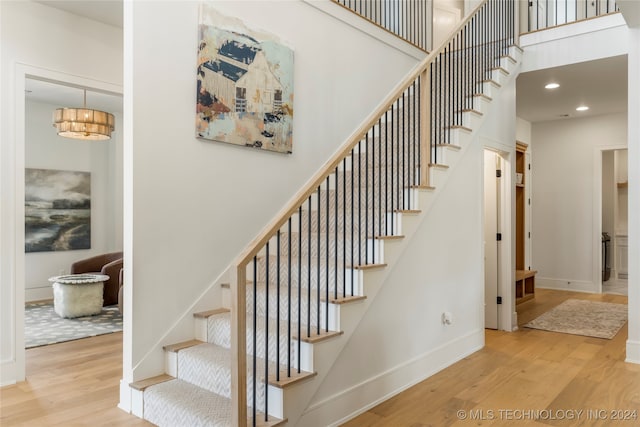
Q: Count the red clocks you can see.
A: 0